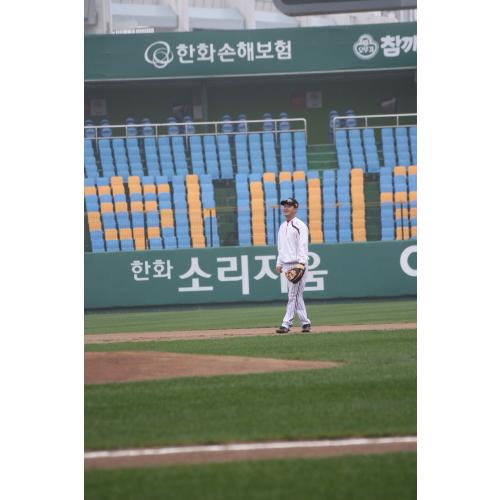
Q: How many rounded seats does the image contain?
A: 12